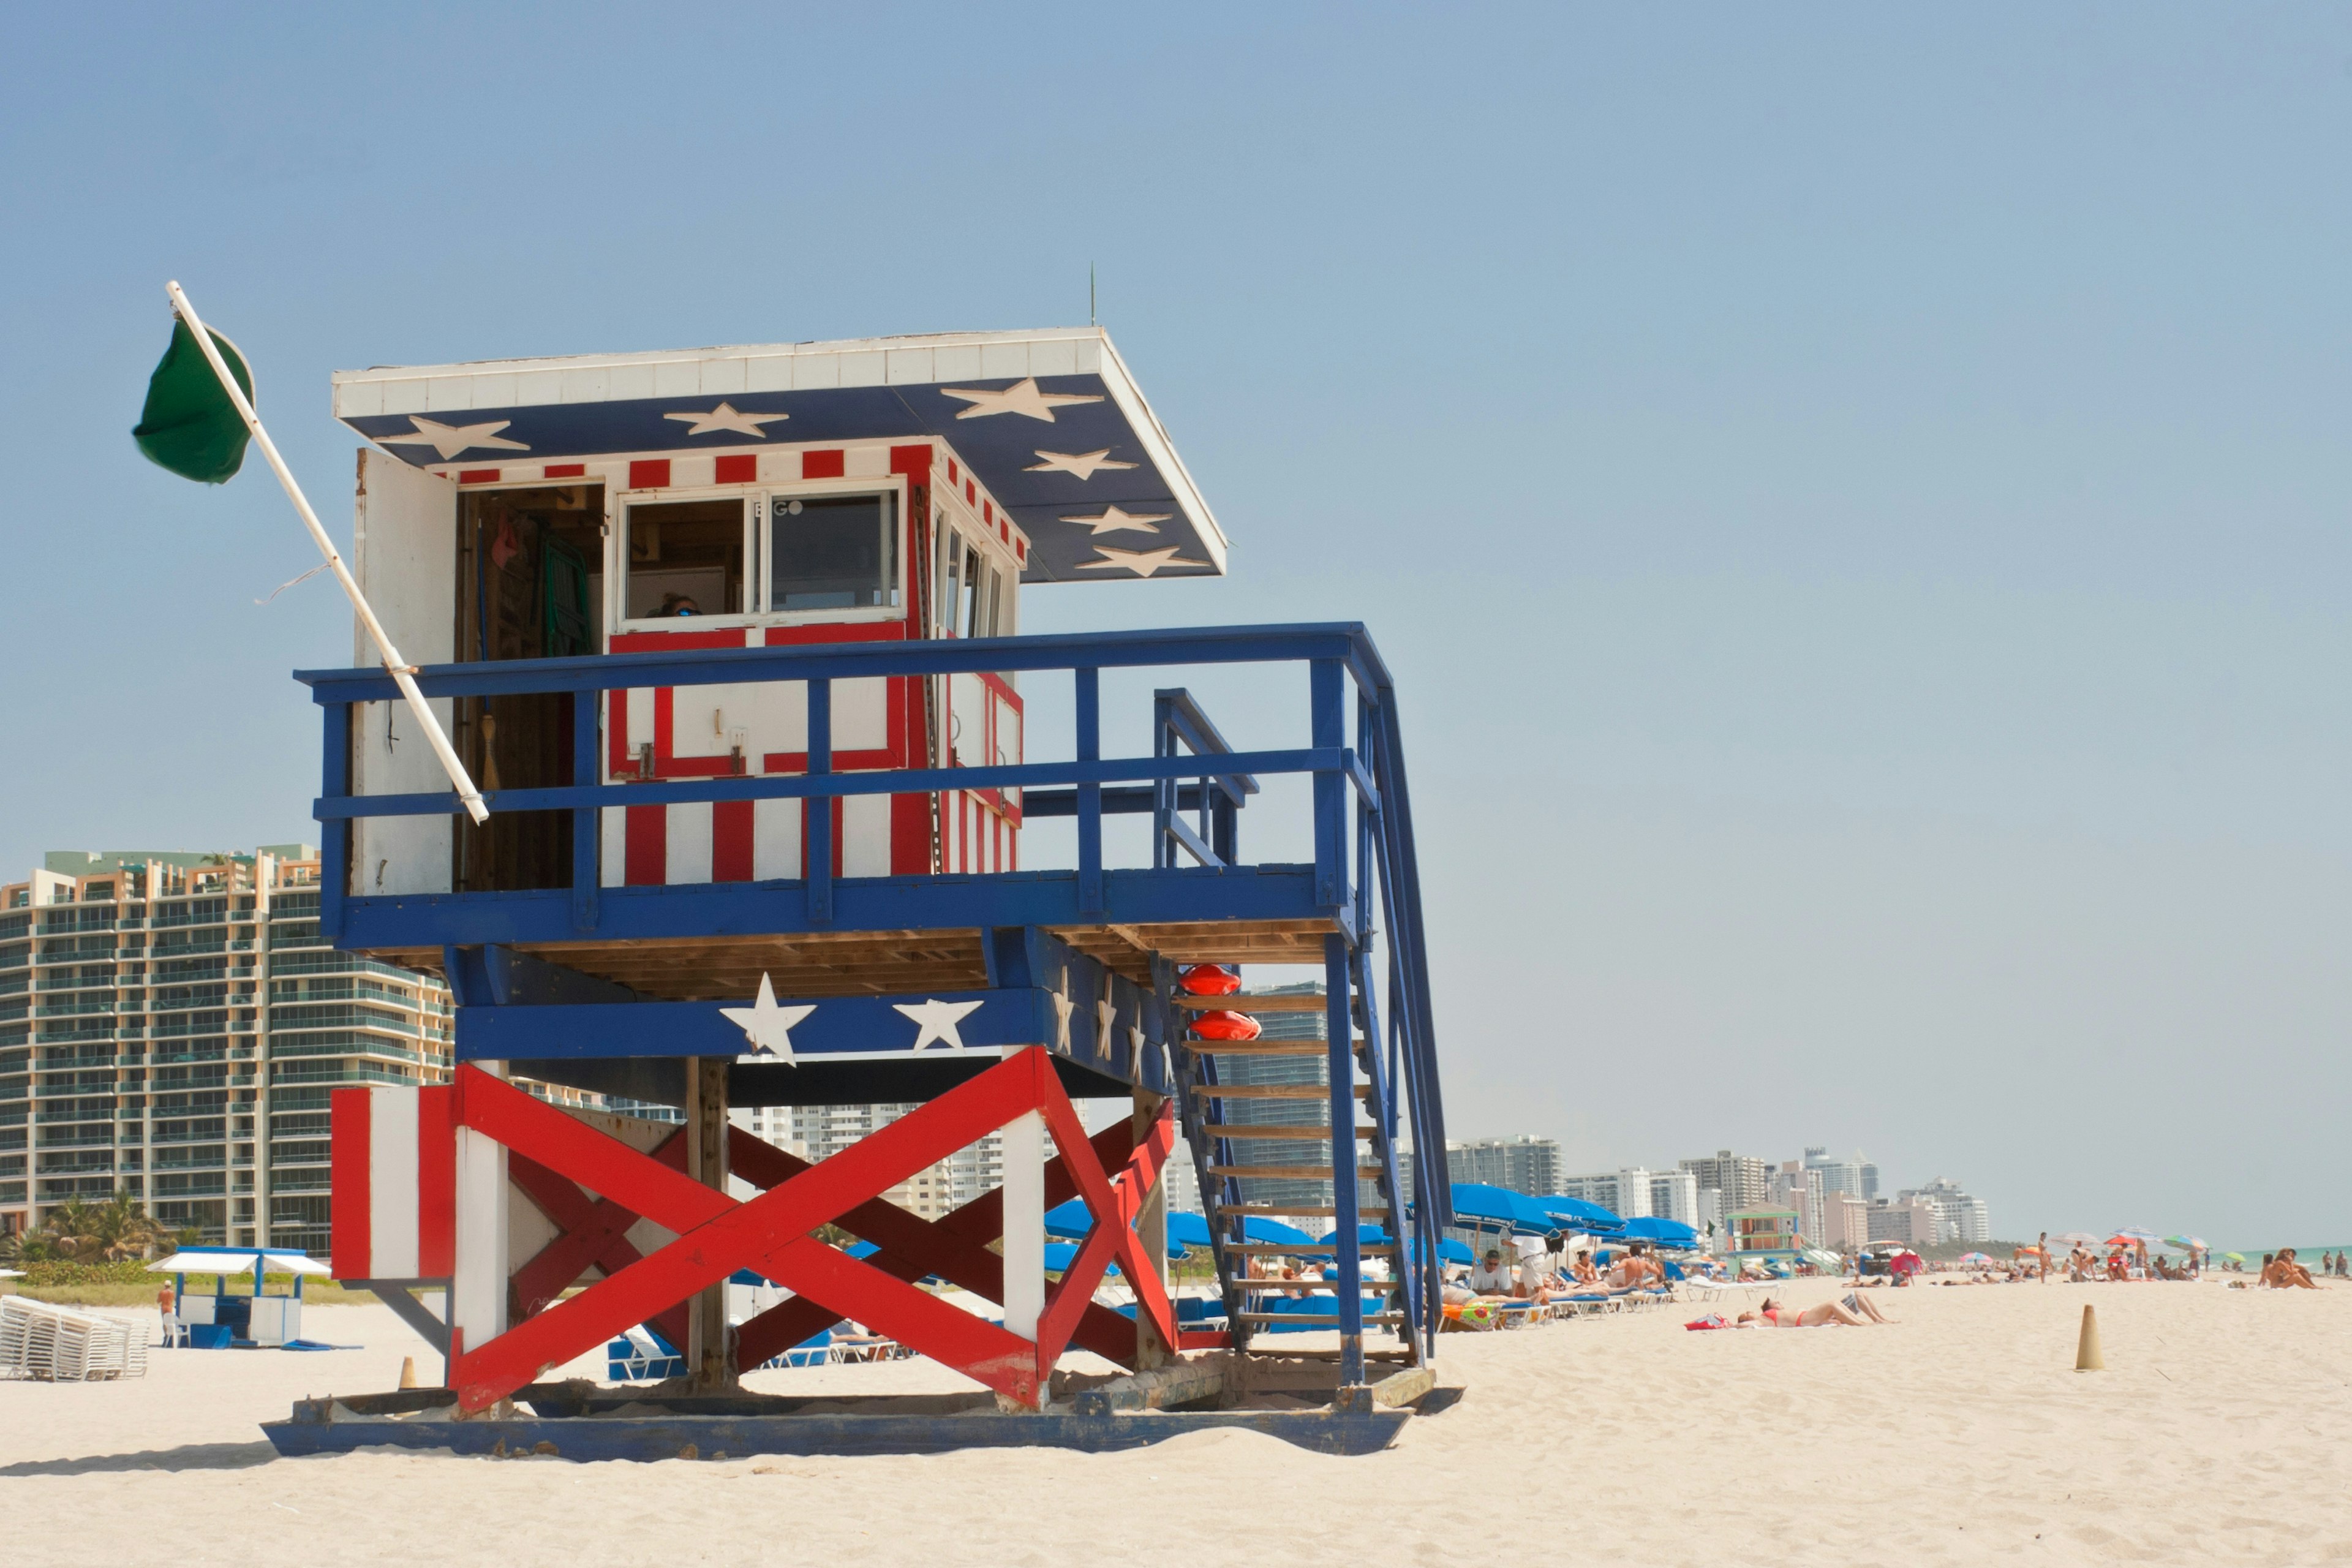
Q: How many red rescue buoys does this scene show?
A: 2